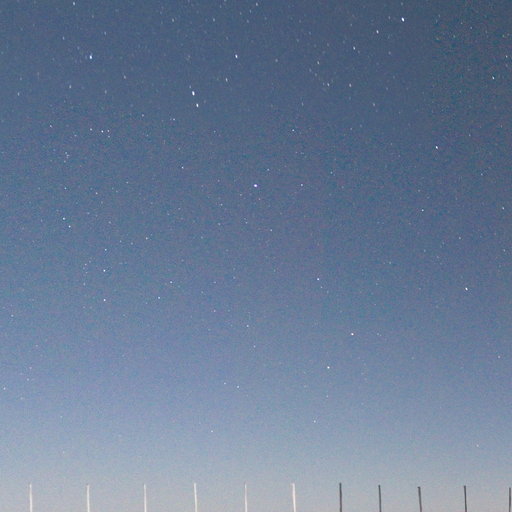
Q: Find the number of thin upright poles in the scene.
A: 11